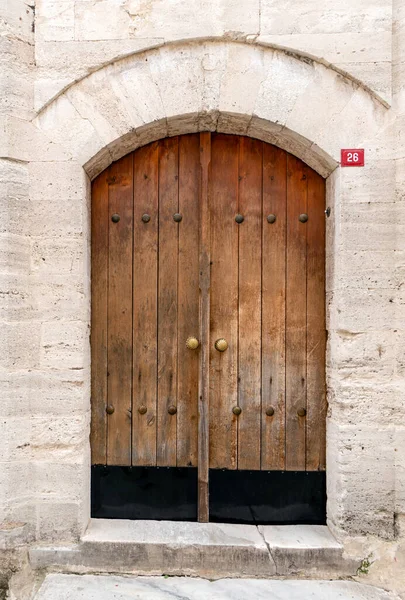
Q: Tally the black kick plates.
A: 2